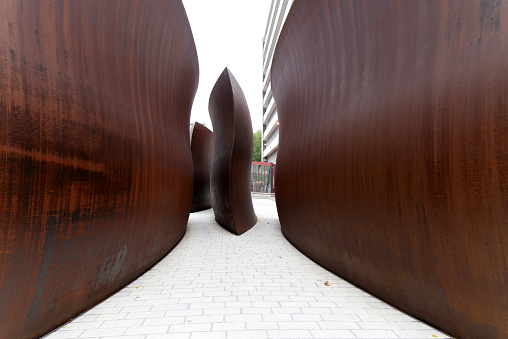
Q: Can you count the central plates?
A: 2